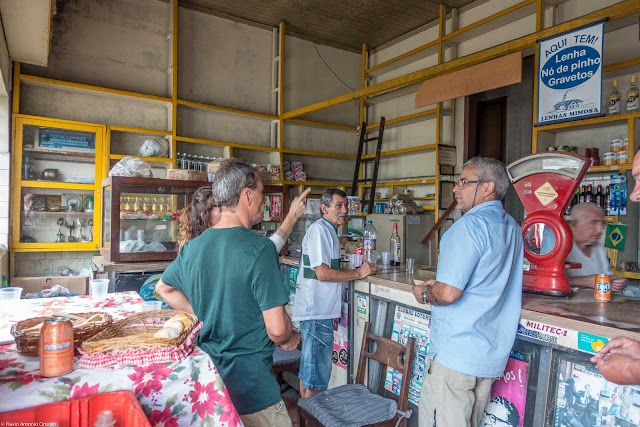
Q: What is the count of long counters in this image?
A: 1